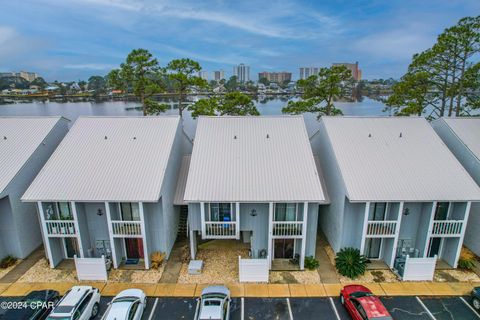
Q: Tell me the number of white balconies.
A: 6